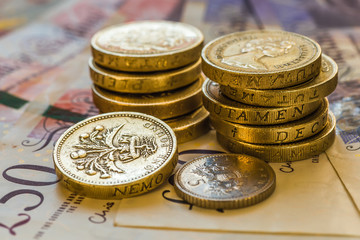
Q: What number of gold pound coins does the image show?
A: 10